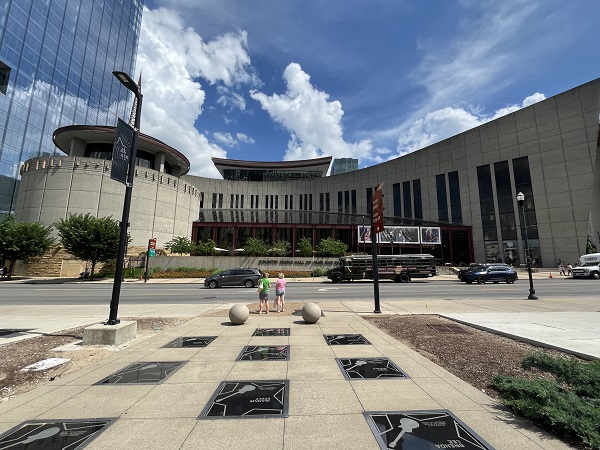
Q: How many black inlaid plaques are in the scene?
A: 9